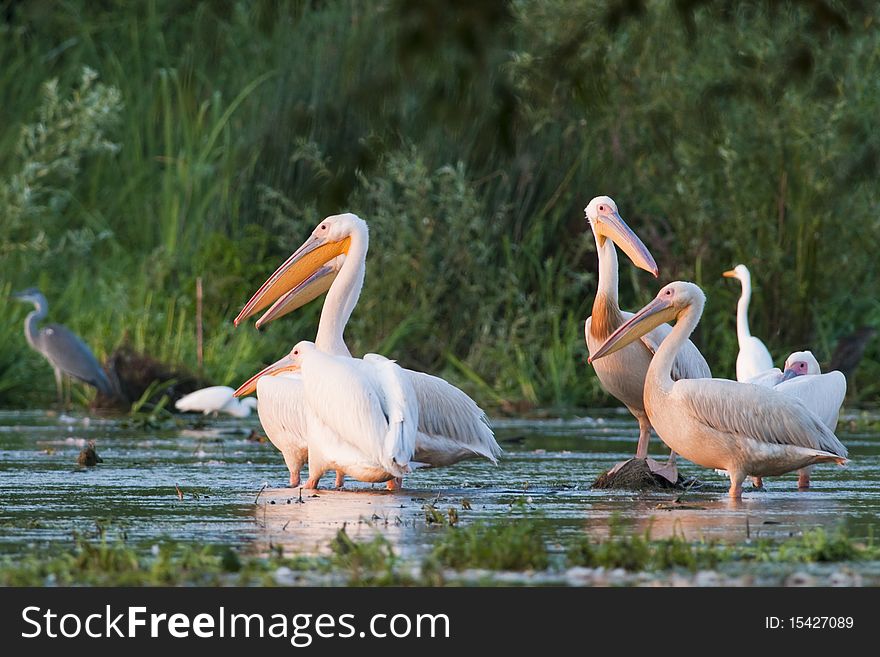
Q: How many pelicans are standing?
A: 6